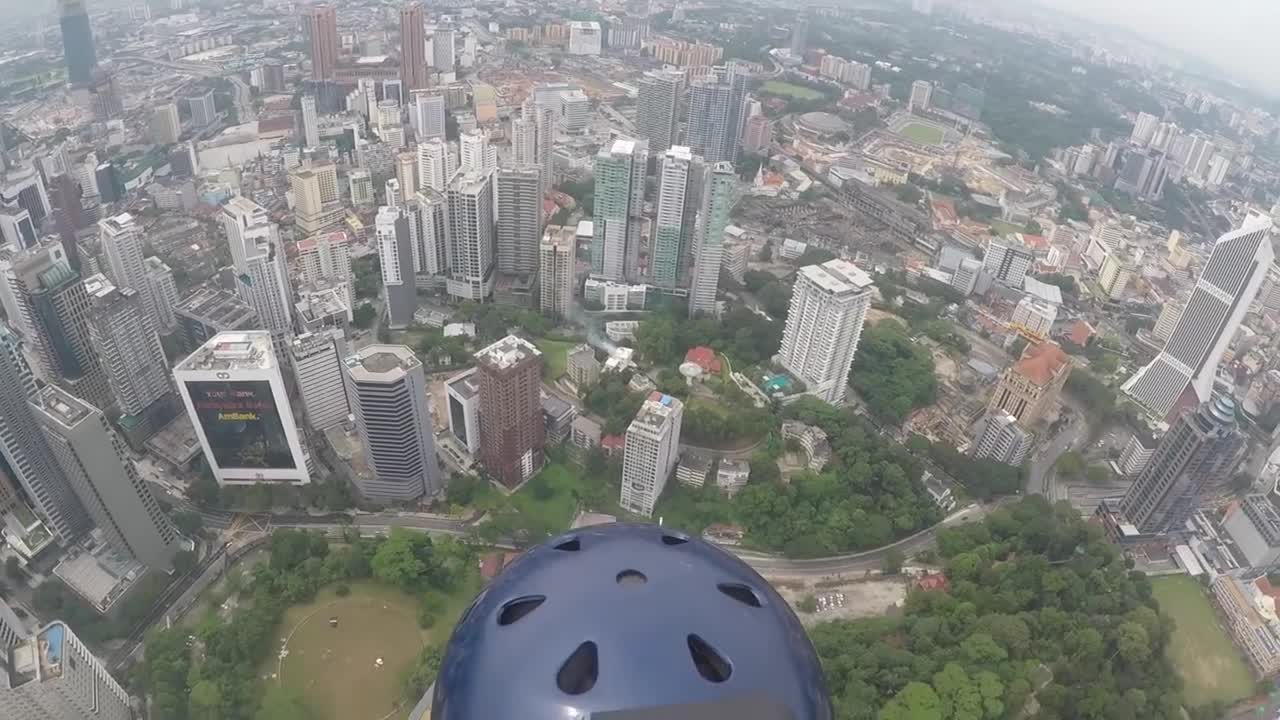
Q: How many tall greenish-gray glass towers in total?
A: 3